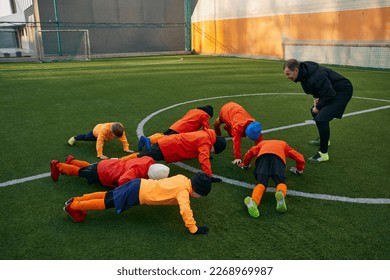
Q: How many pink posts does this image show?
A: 0